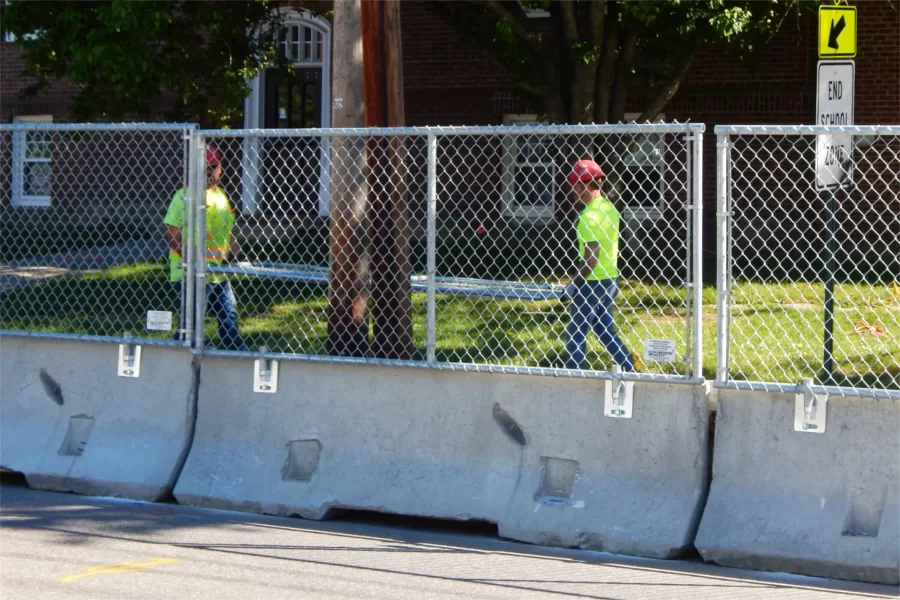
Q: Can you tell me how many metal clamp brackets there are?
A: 4